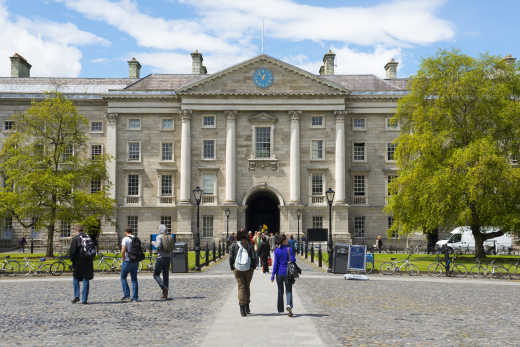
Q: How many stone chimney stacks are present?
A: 6